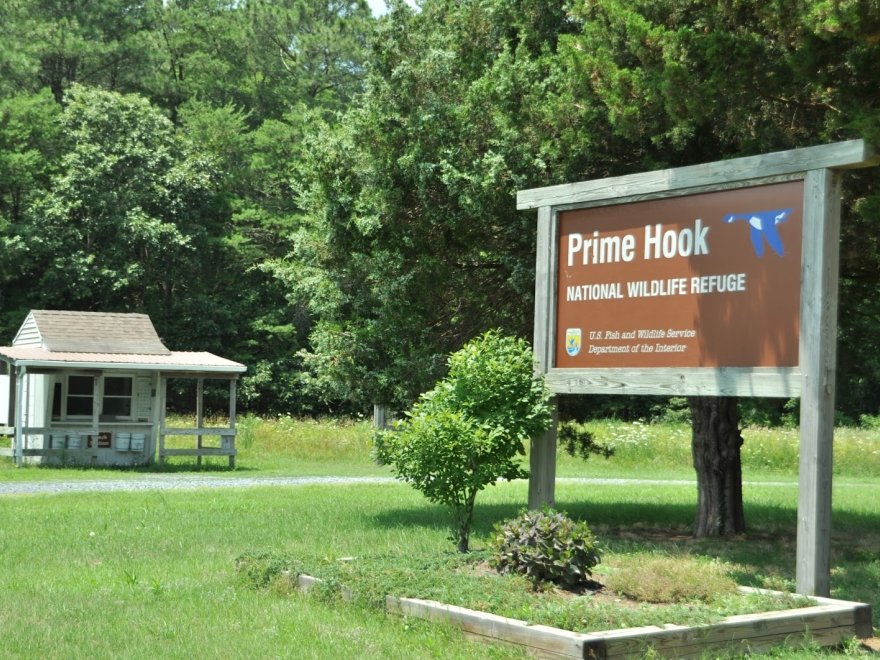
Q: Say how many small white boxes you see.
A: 4